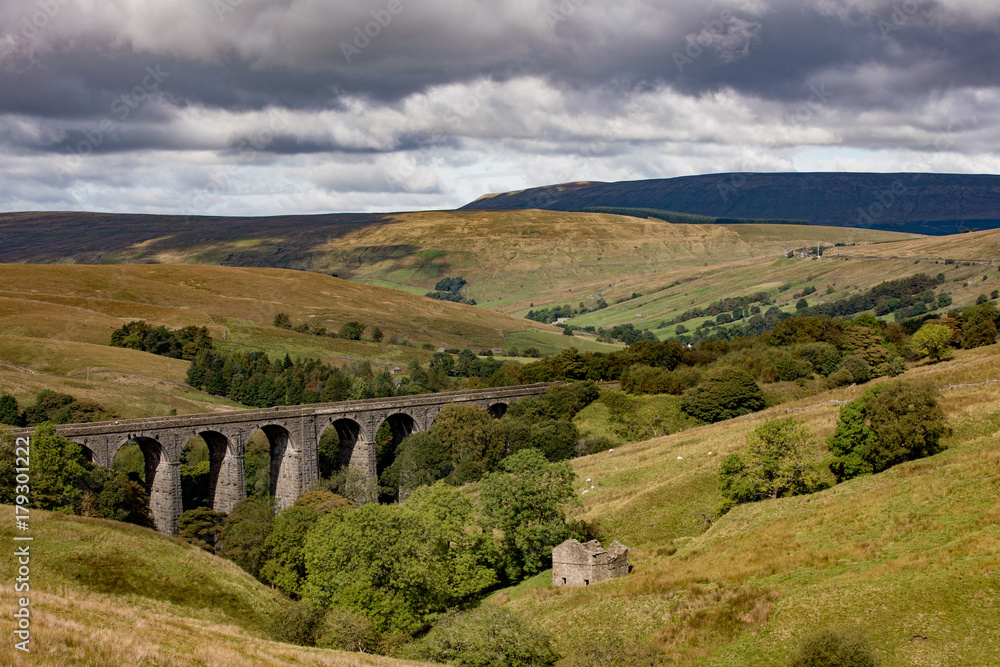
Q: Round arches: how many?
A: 7